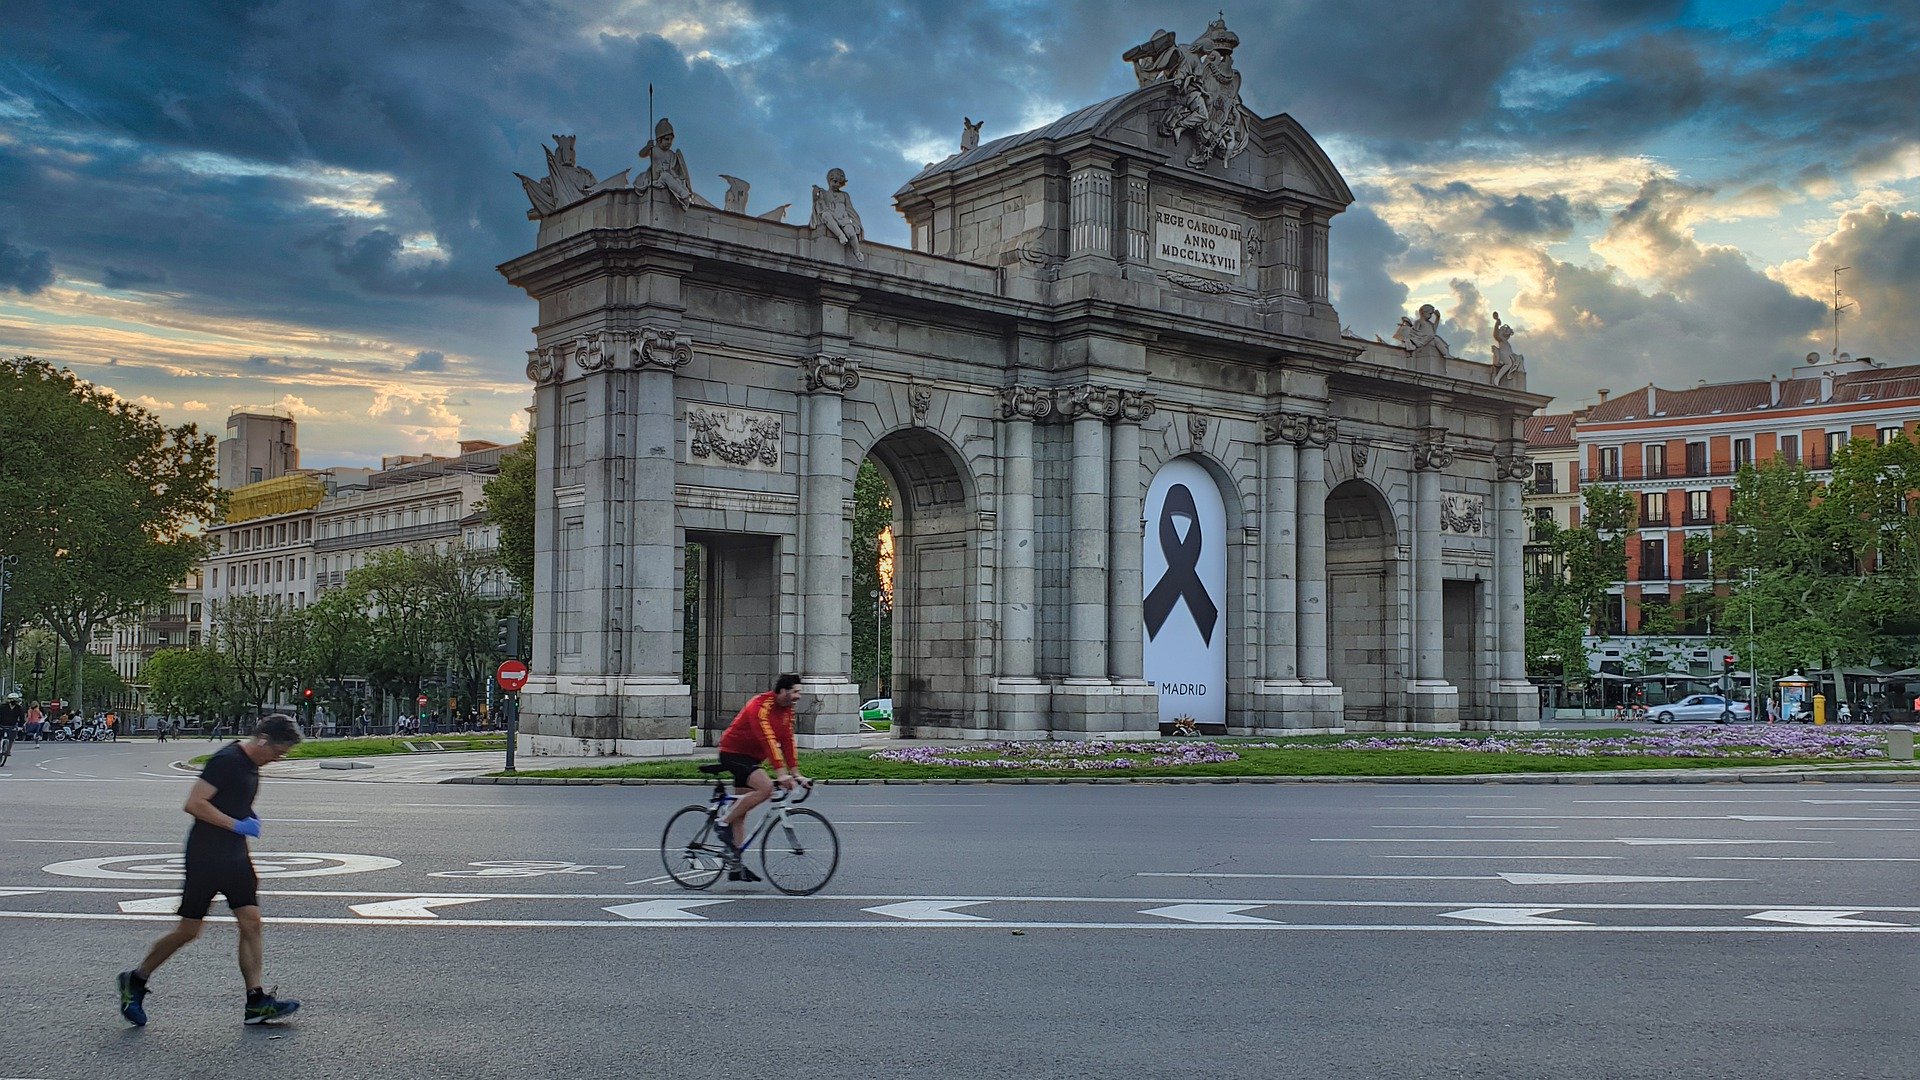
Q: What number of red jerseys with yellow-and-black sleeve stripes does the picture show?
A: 1